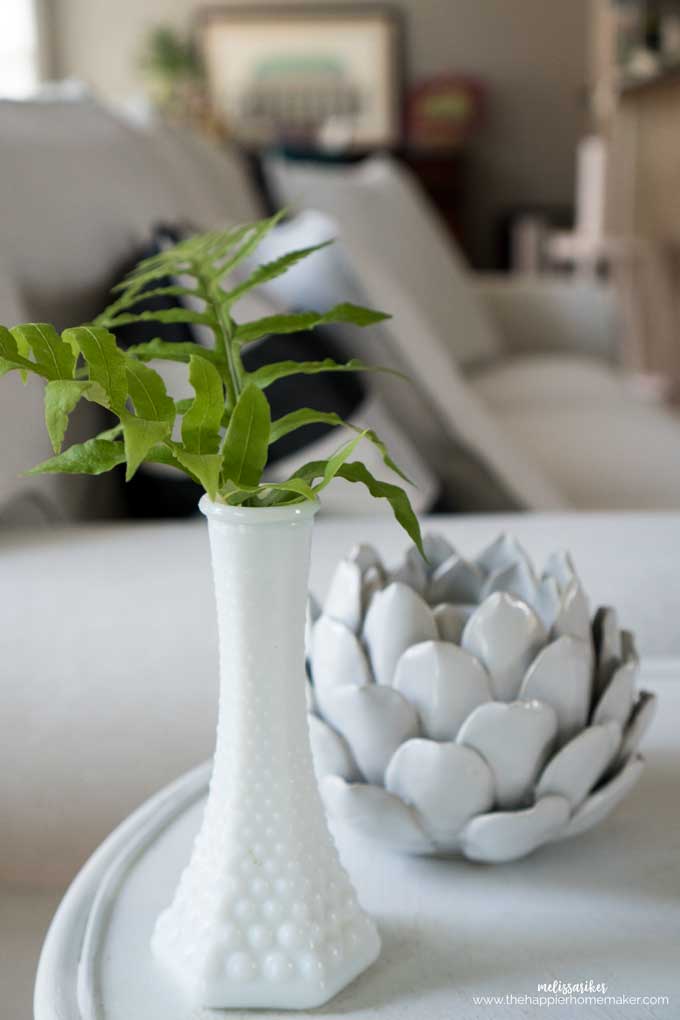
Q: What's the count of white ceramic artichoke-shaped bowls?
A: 1